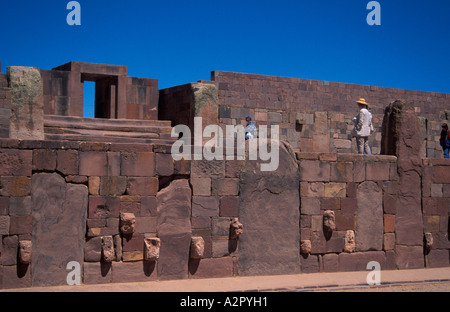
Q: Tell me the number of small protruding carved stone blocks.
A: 10